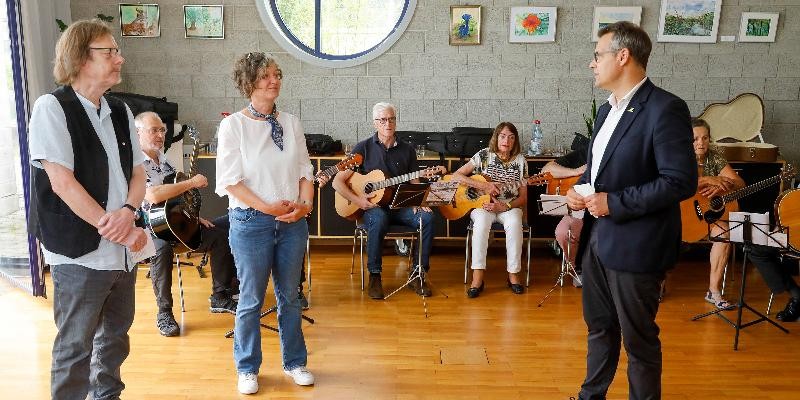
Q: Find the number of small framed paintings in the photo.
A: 7